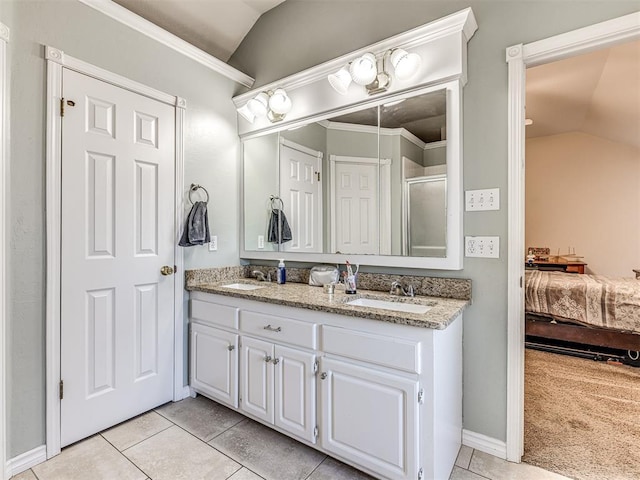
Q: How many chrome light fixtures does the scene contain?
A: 2